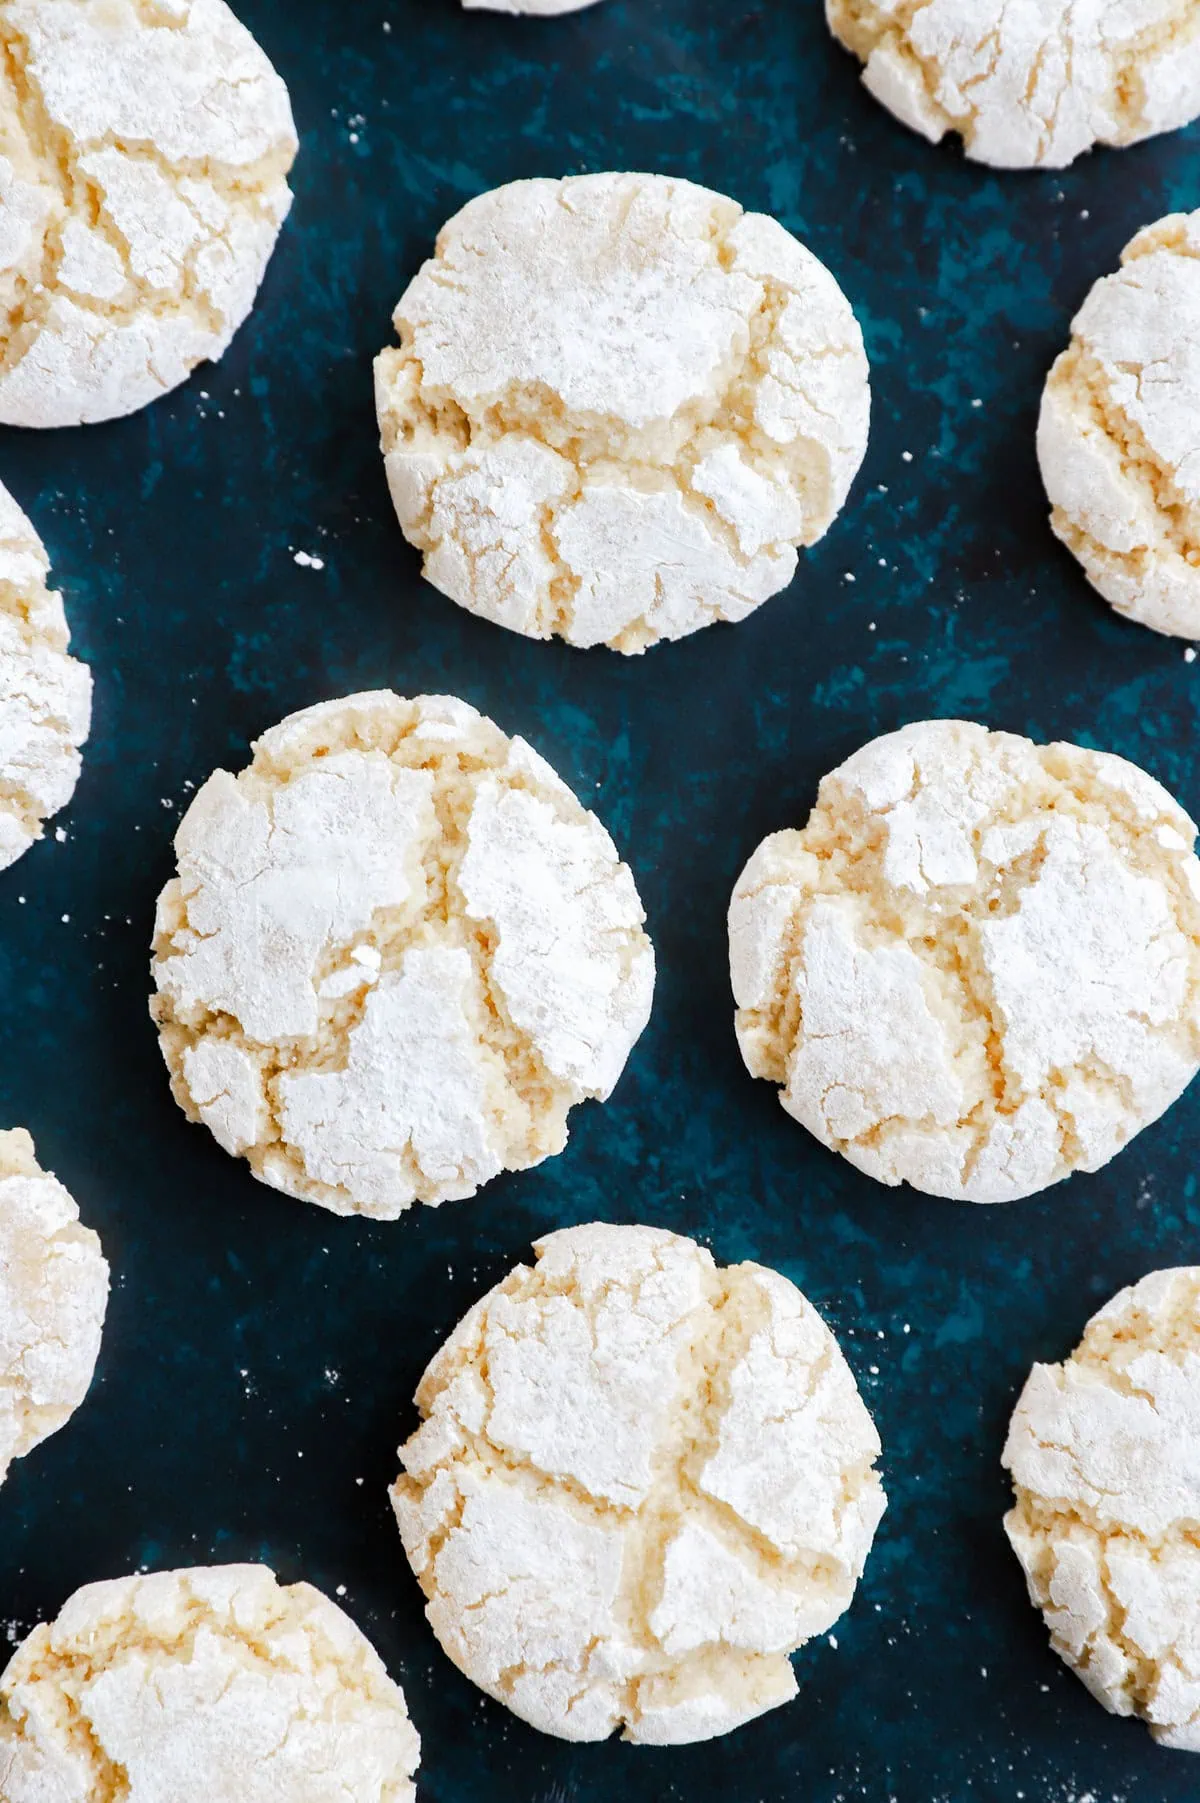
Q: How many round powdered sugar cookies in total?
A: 12